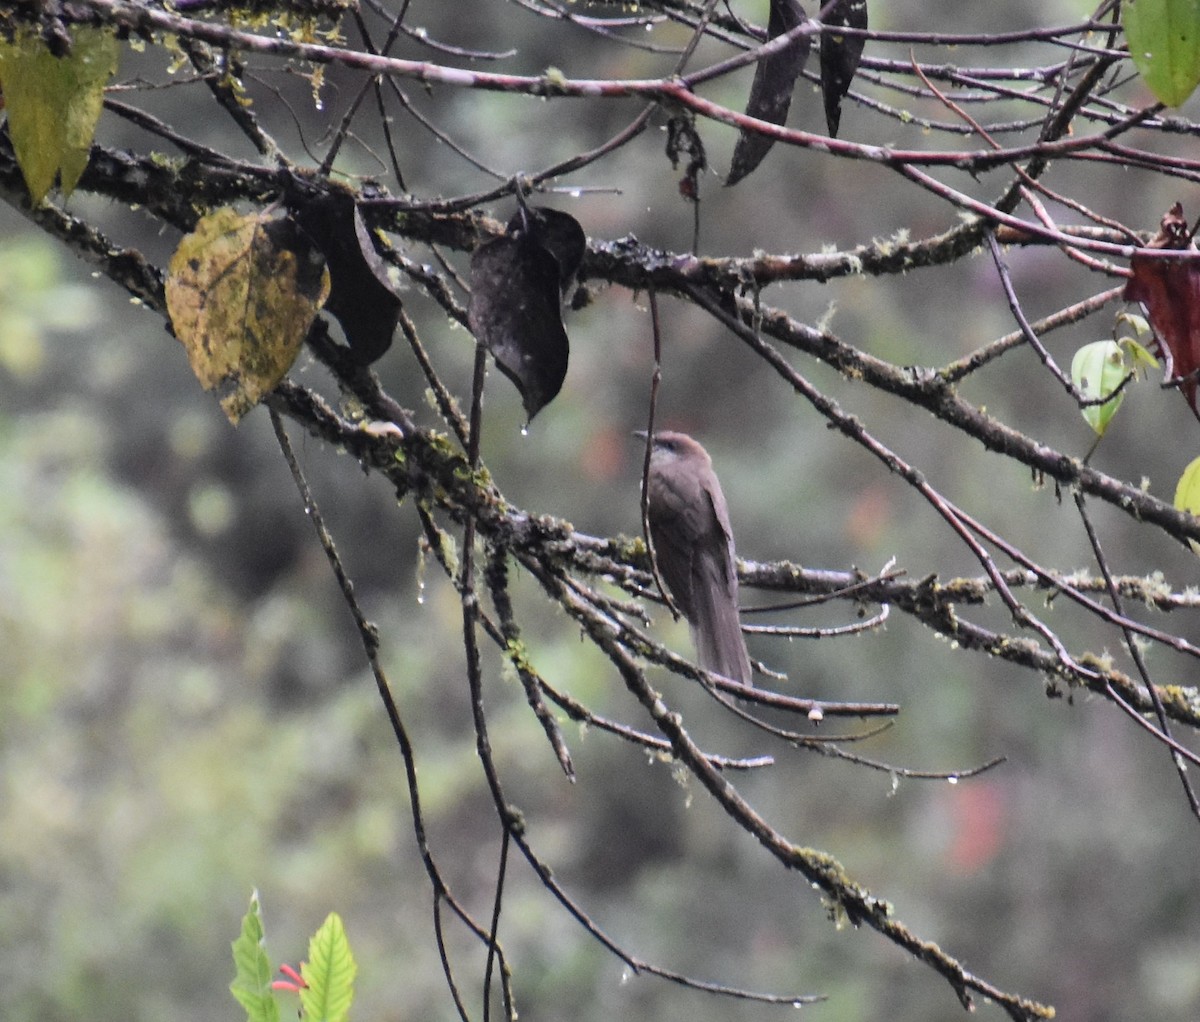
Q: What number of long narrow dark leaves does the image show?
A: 2